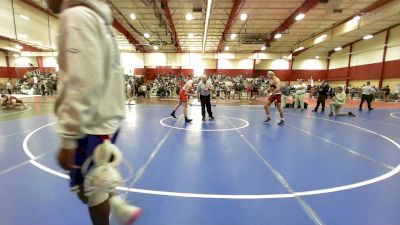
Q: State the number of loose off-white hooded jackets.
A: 1